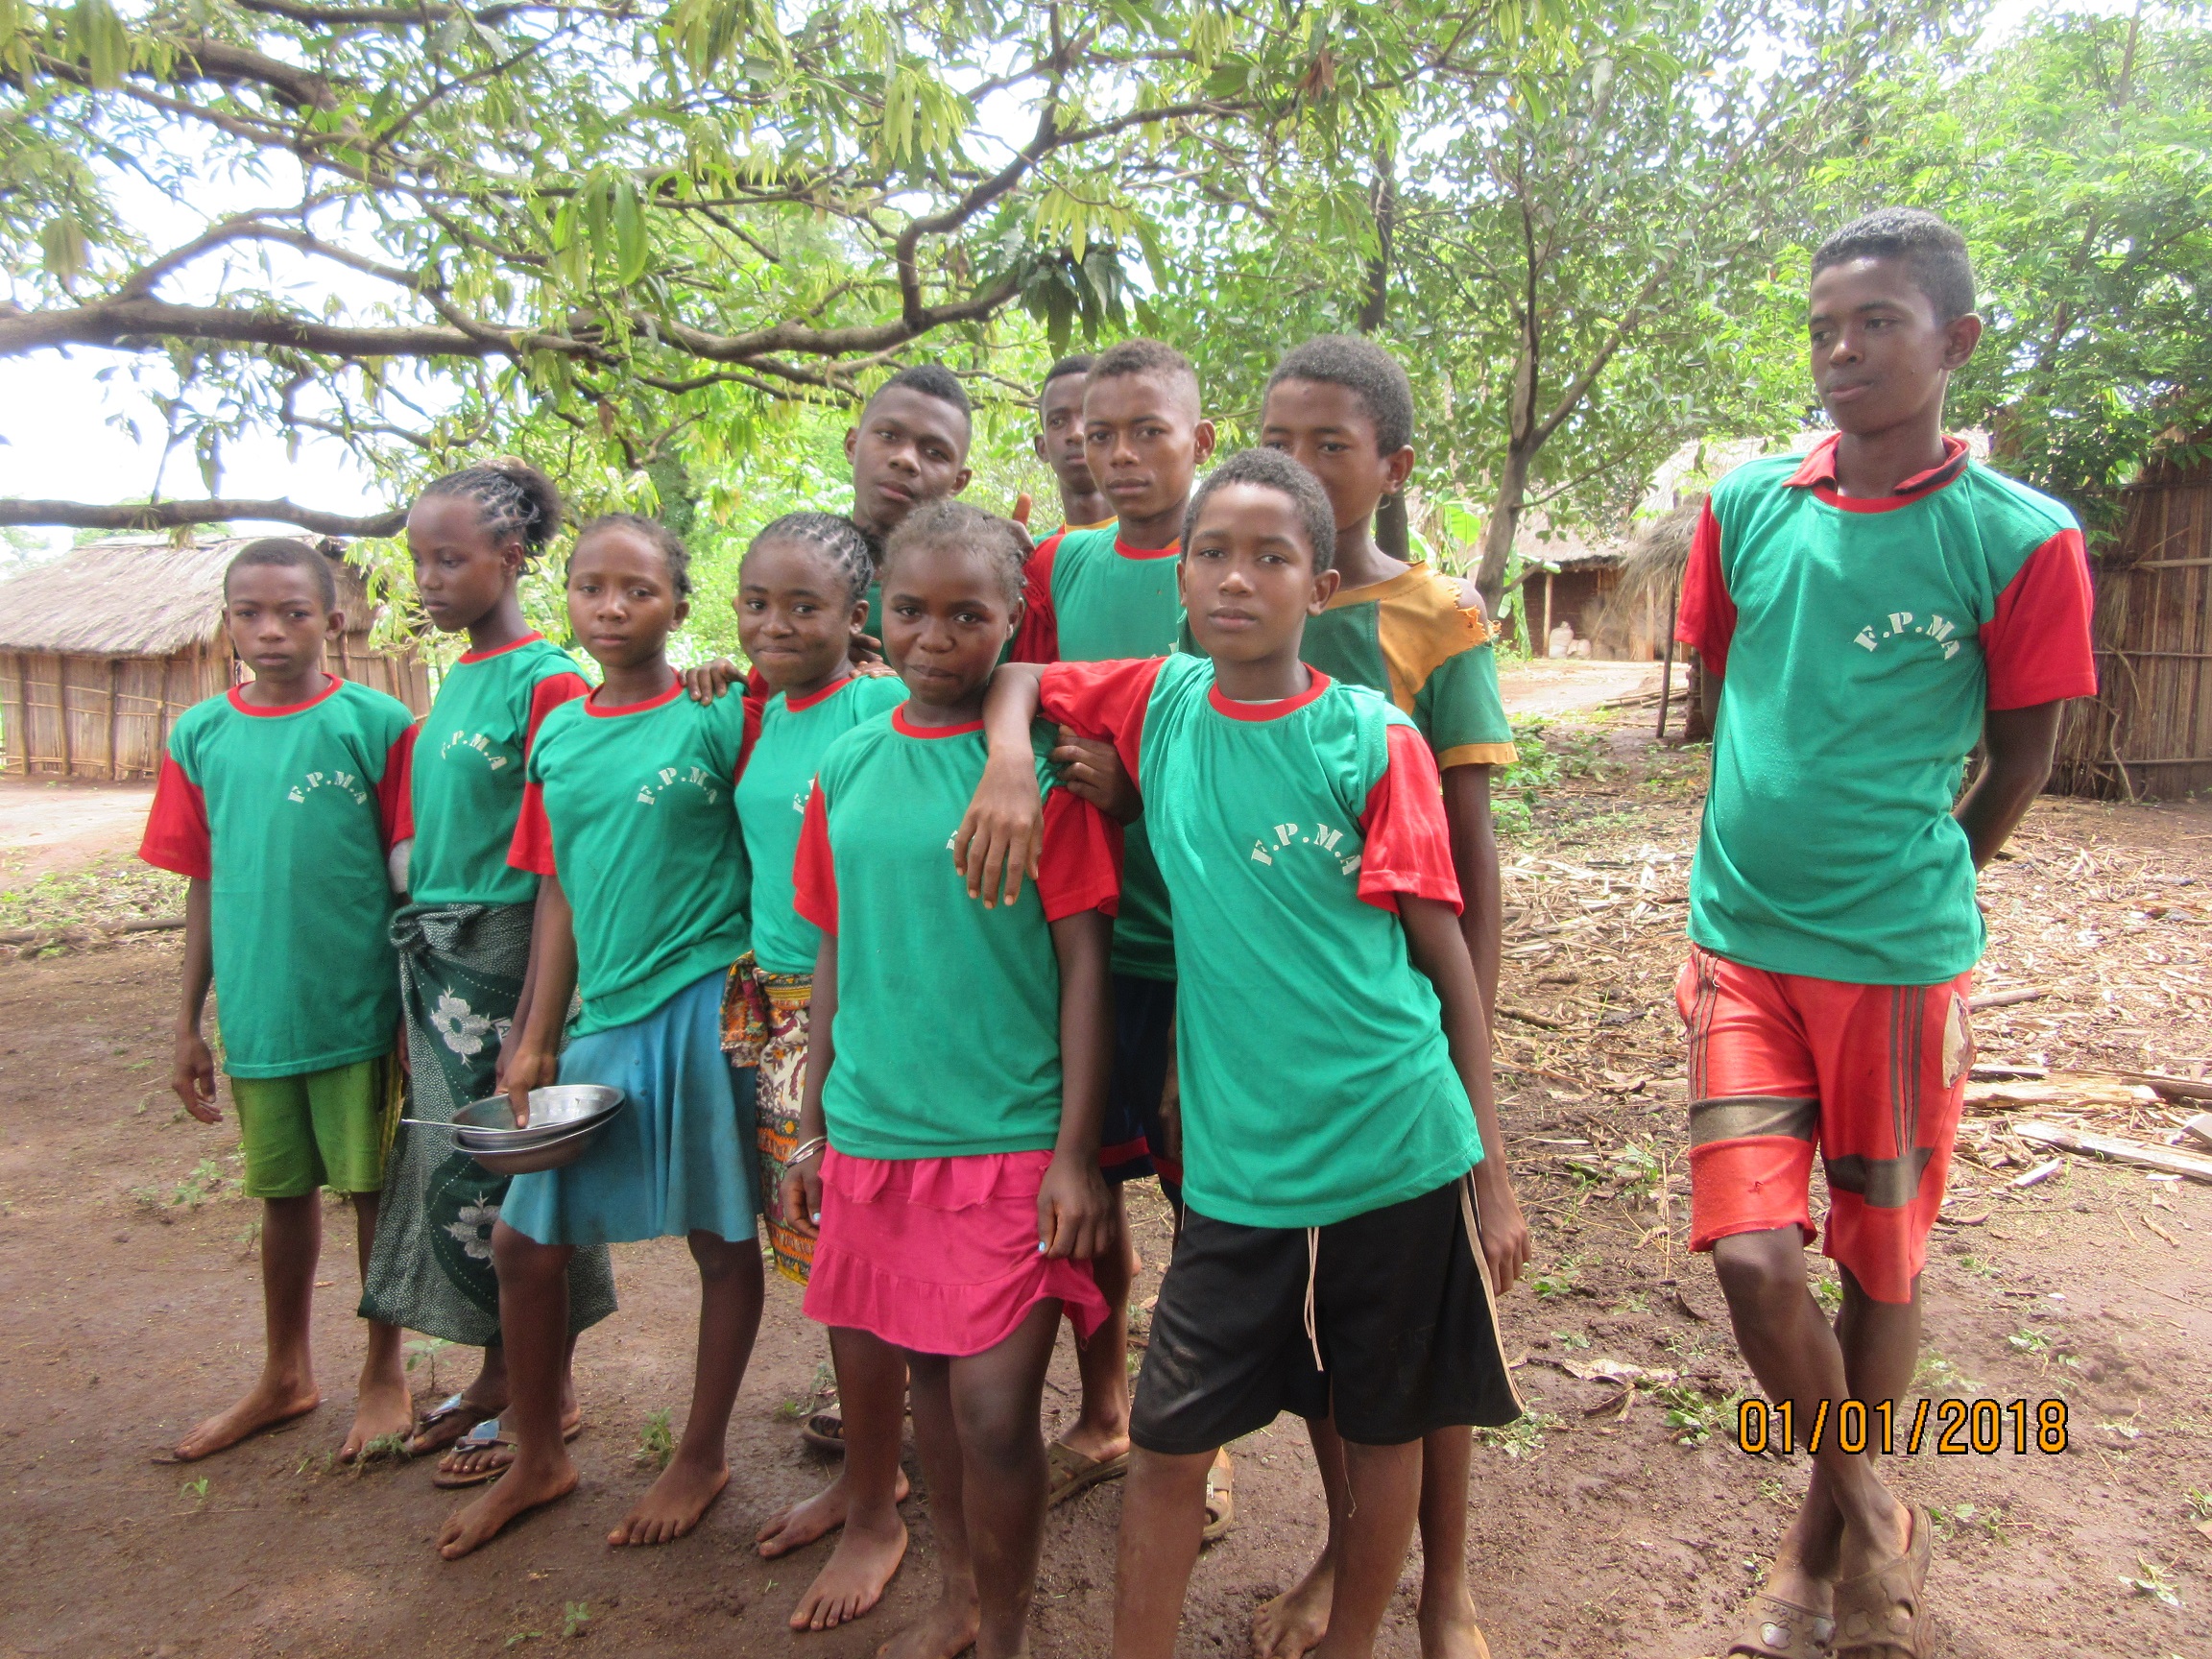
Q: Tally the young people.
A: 11